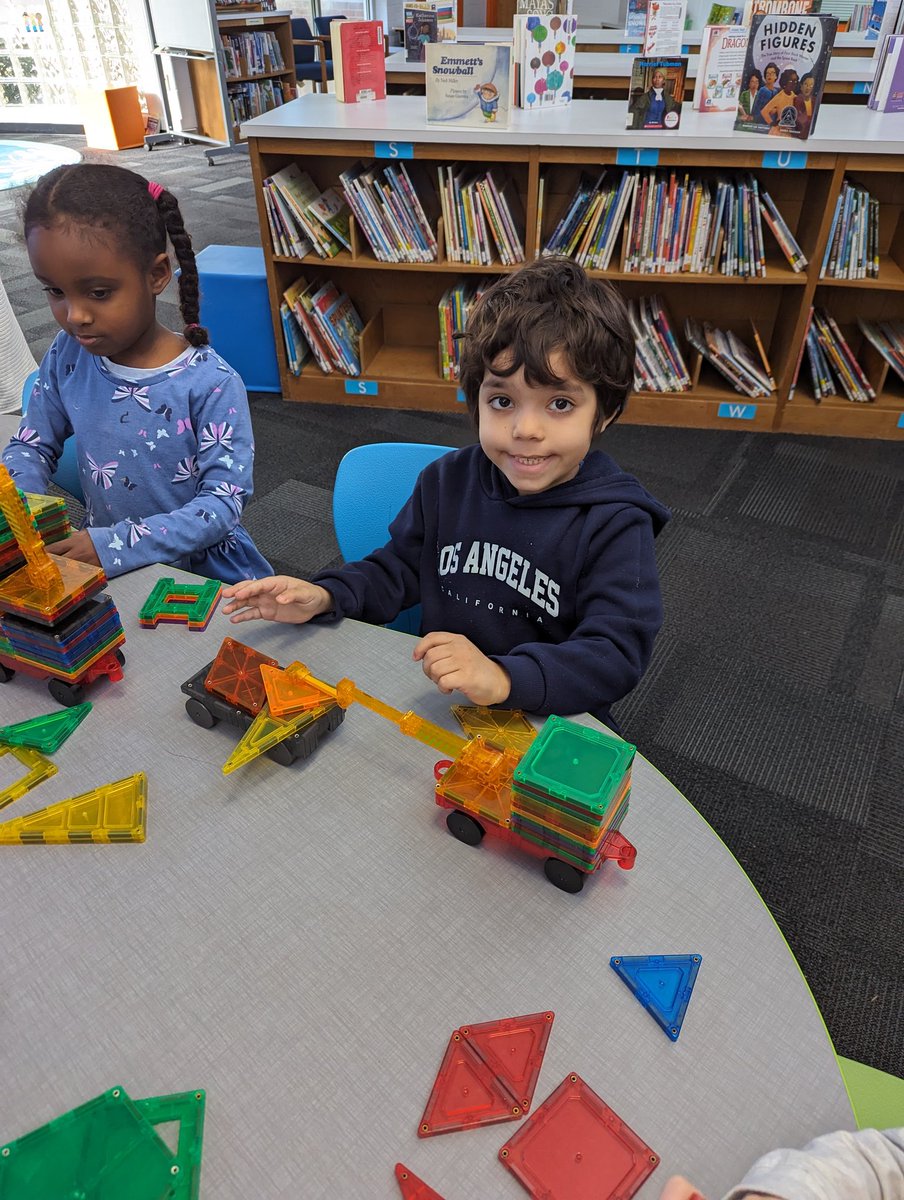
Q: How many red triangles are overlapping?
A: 2